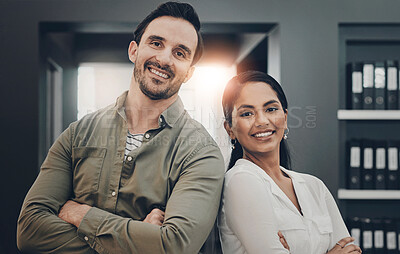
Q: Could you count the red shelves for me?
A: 0